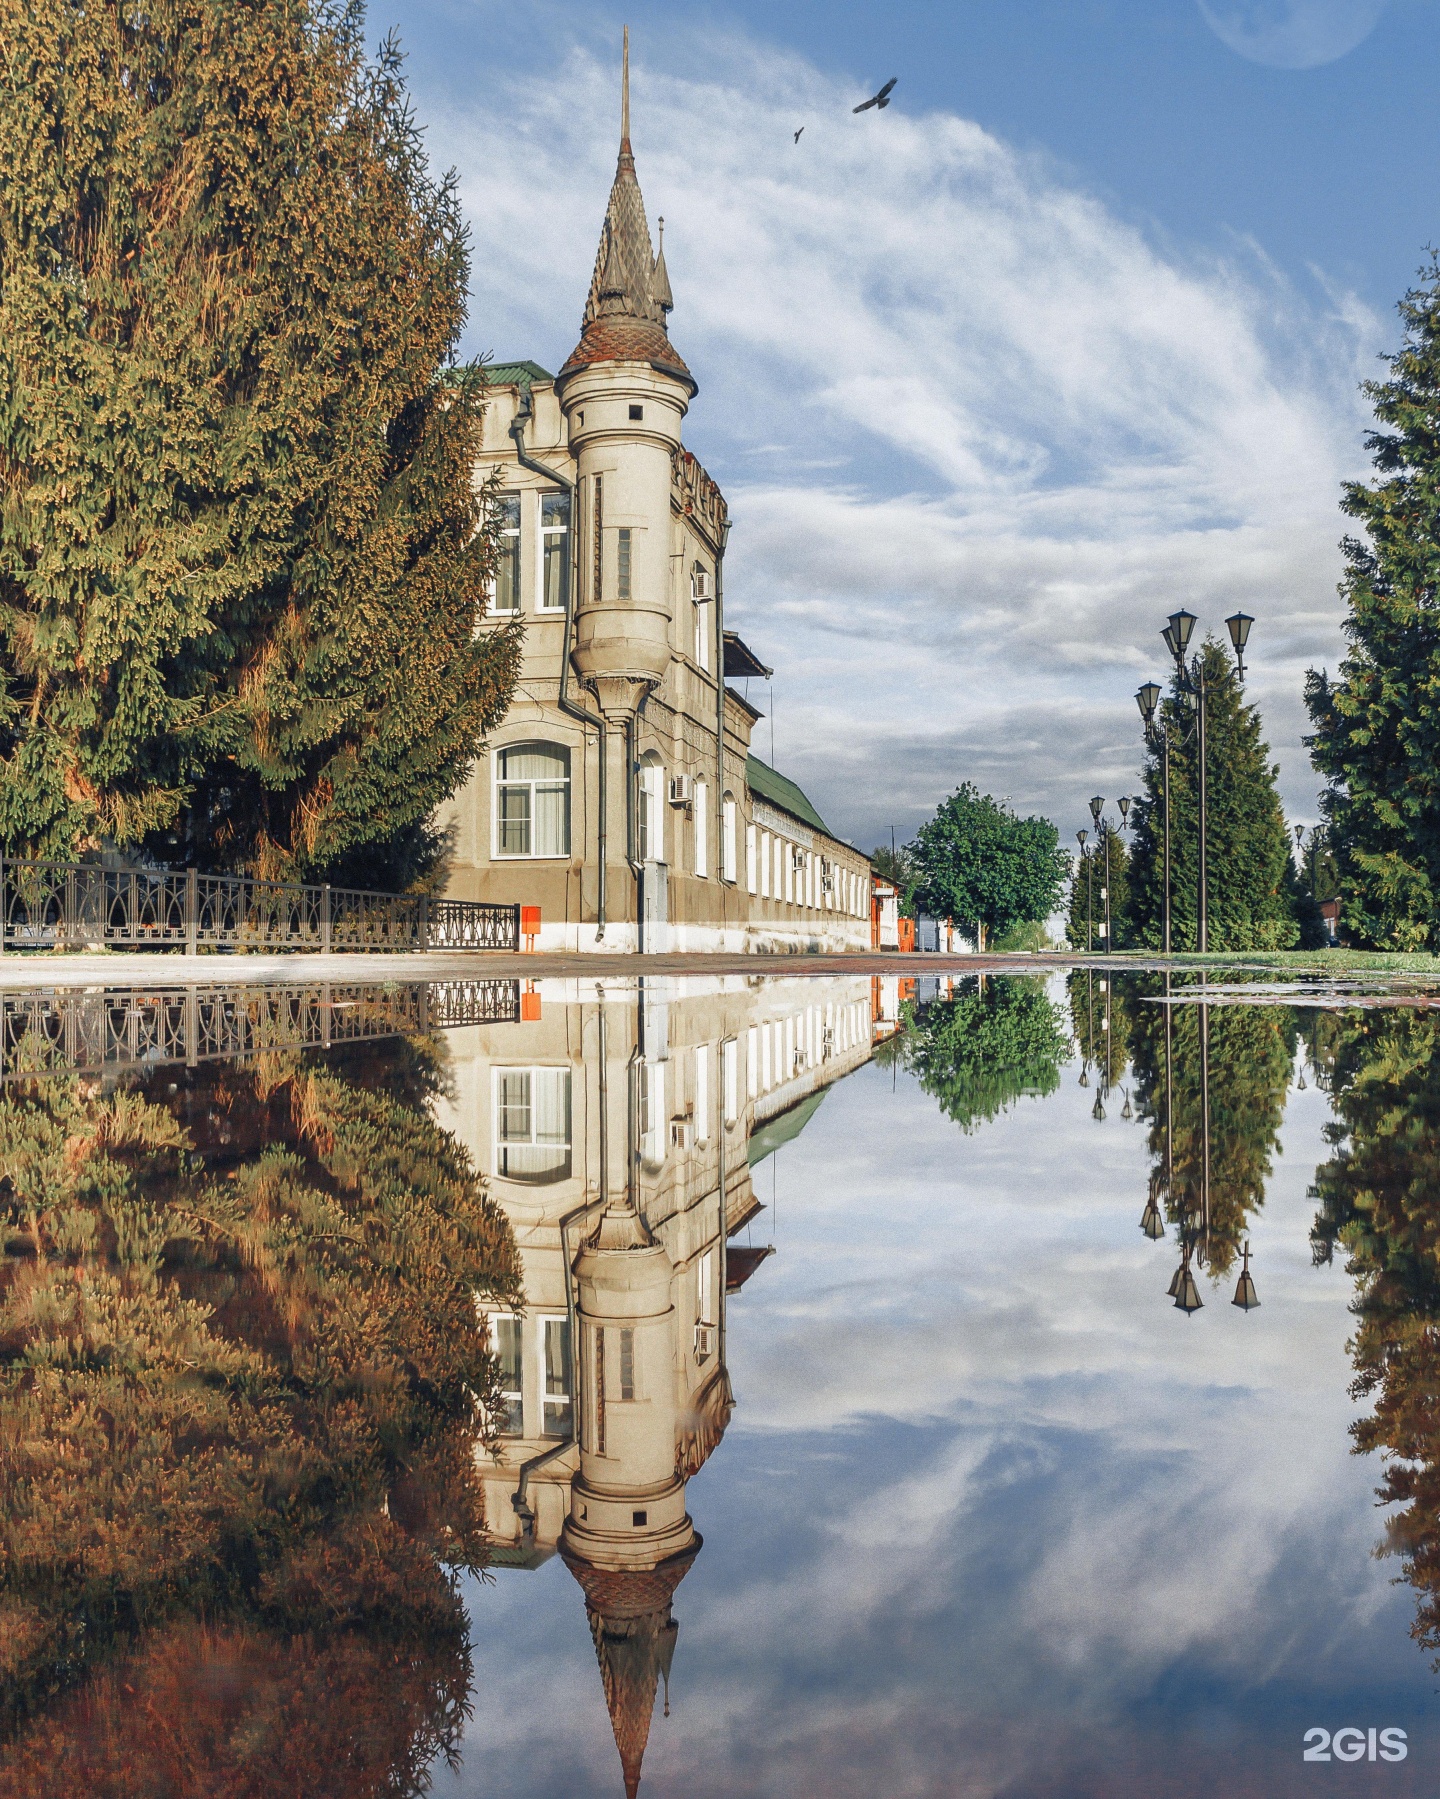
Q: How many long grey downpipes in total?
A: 3